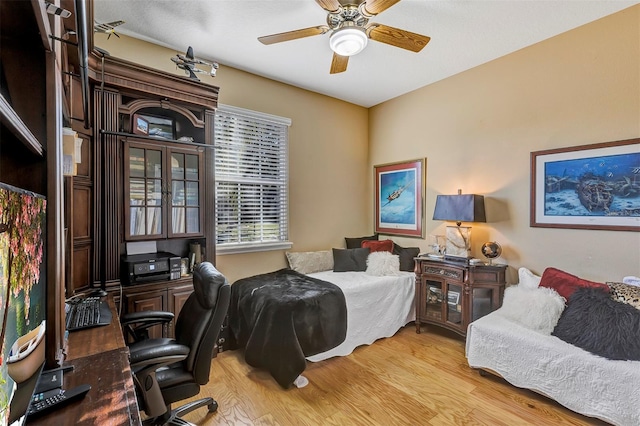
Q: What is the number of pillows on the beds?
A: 12